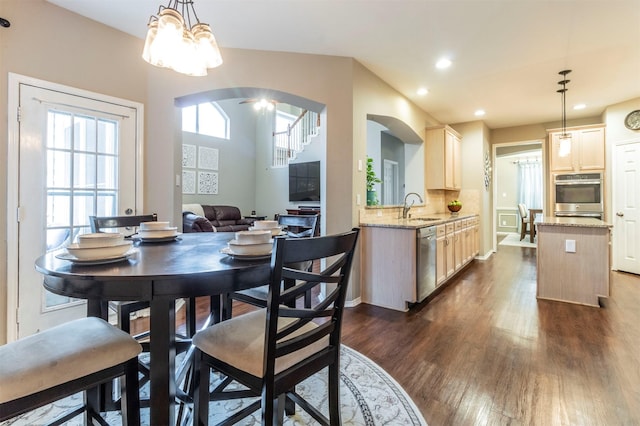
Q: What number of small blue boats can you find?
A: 0